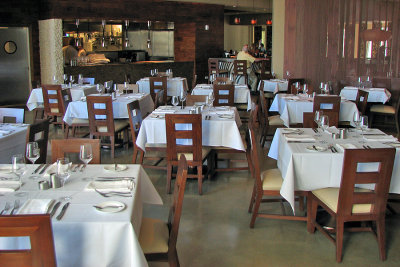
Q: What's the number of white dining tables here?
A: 11